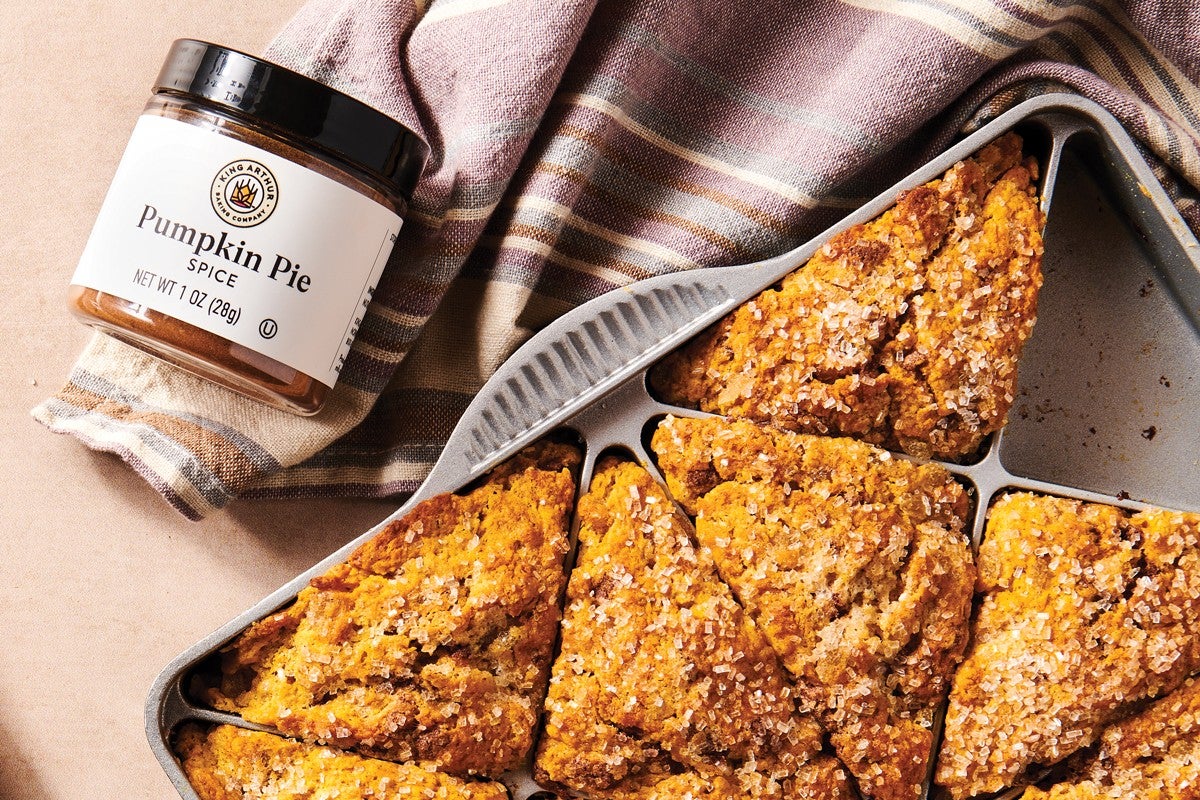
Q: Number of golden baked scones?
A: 7